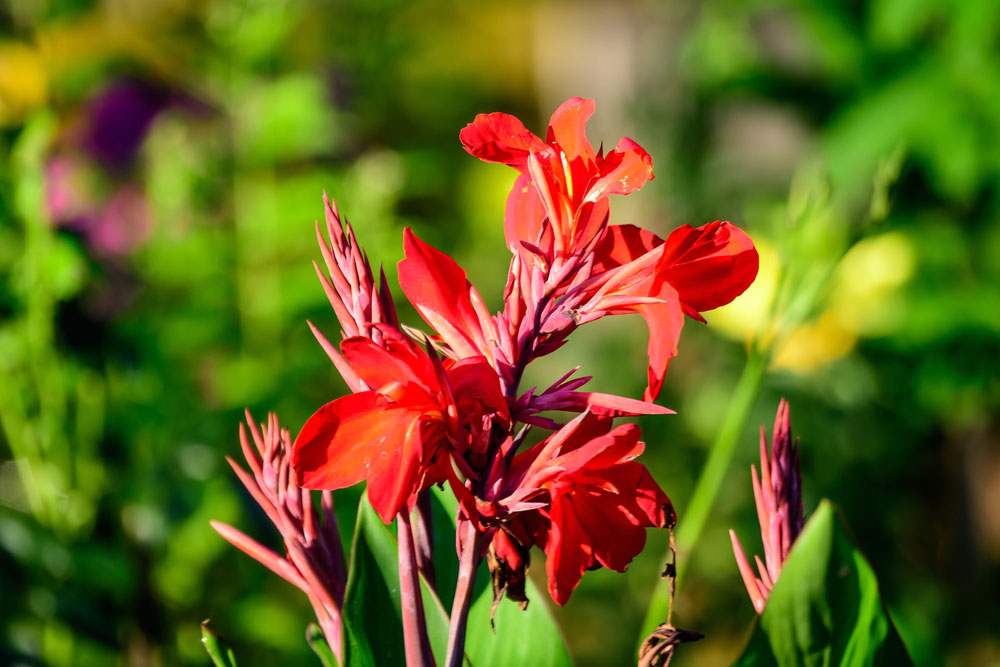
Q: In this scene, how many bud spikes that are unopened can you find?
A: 3